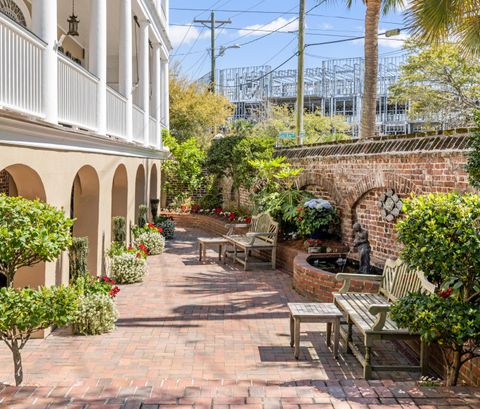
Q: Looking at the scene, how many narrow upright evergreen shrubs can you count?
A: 4